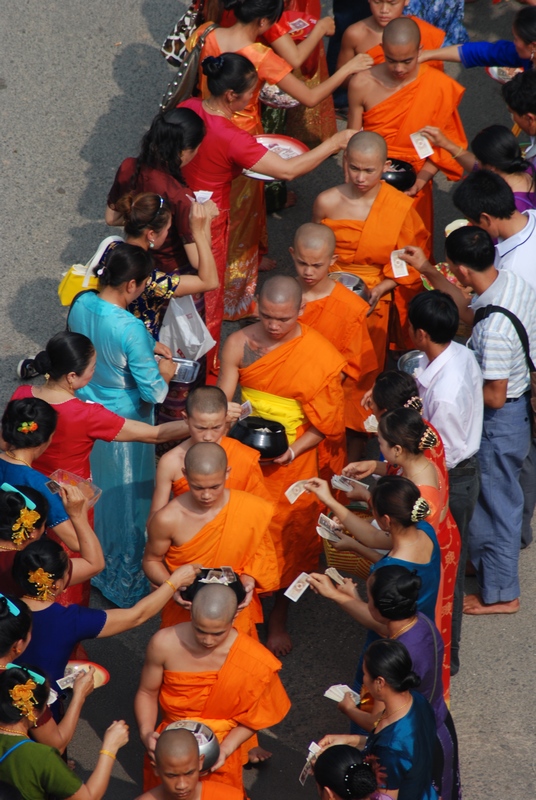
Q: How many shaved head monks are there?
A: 9